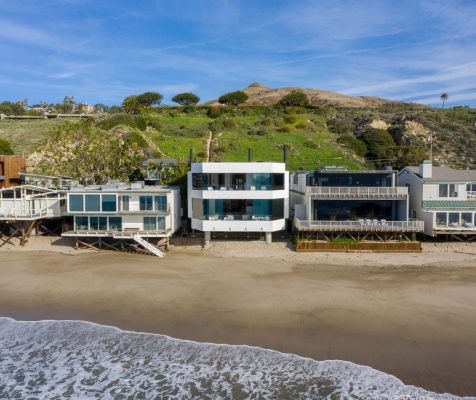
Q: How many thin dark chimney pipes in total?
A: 3